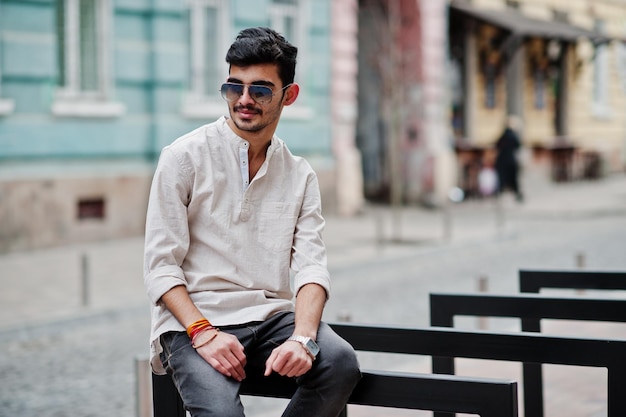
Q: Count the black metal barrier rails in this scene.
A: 4